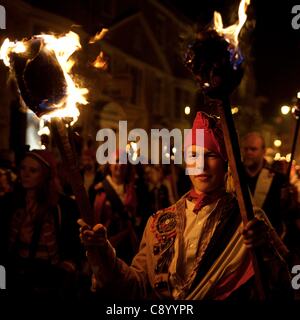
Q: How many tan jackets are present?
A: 1